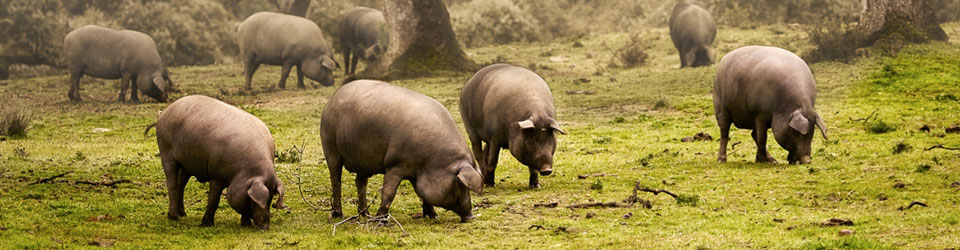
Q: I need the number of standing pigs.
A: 8